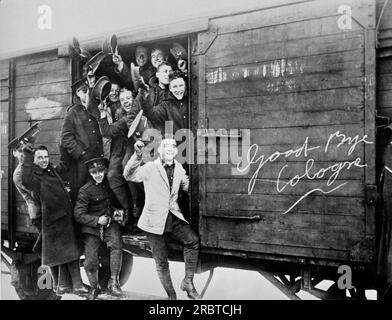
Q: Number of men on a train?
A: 11